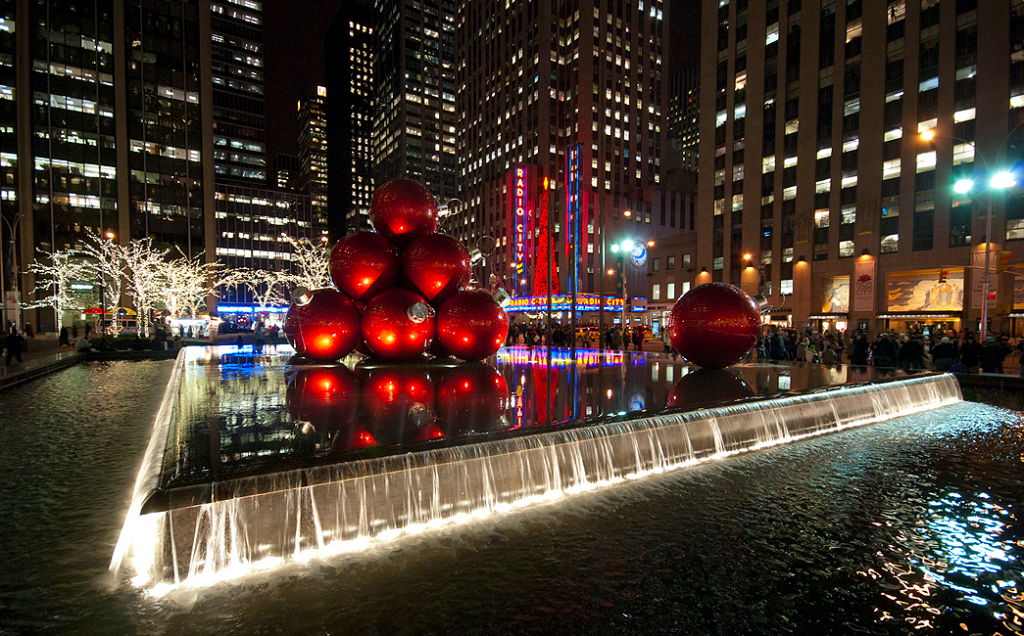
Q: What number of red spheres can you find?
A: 7